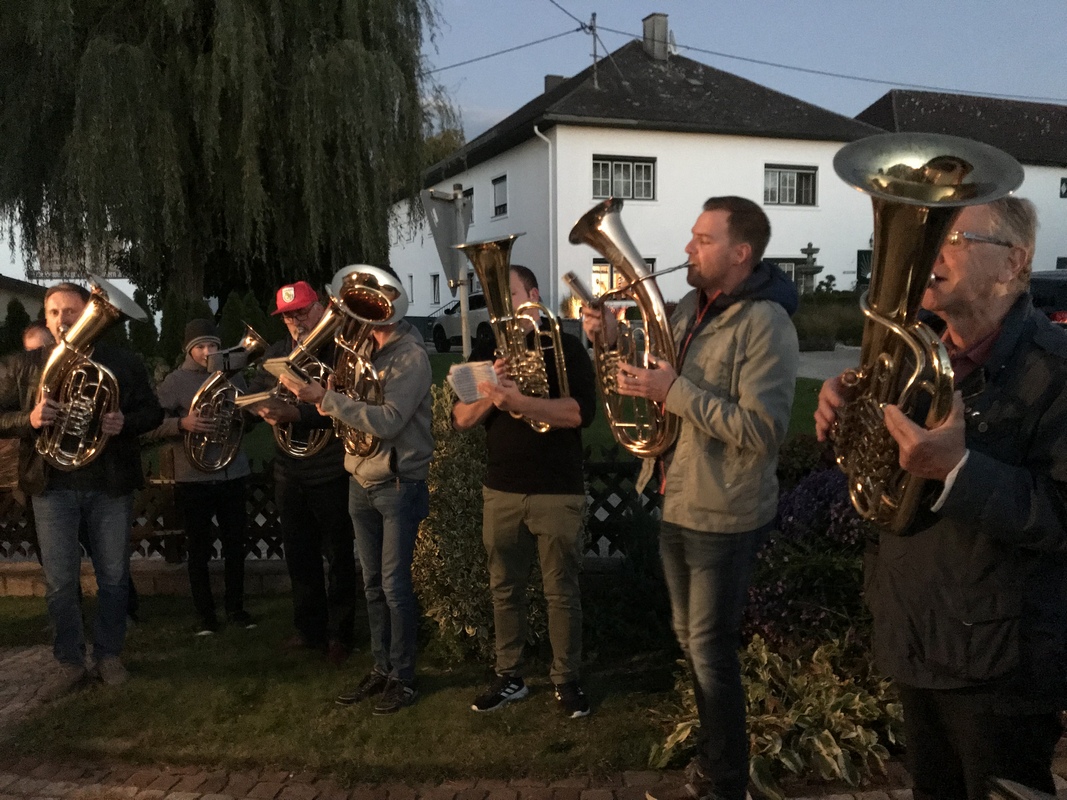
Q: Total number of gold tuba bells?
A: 7